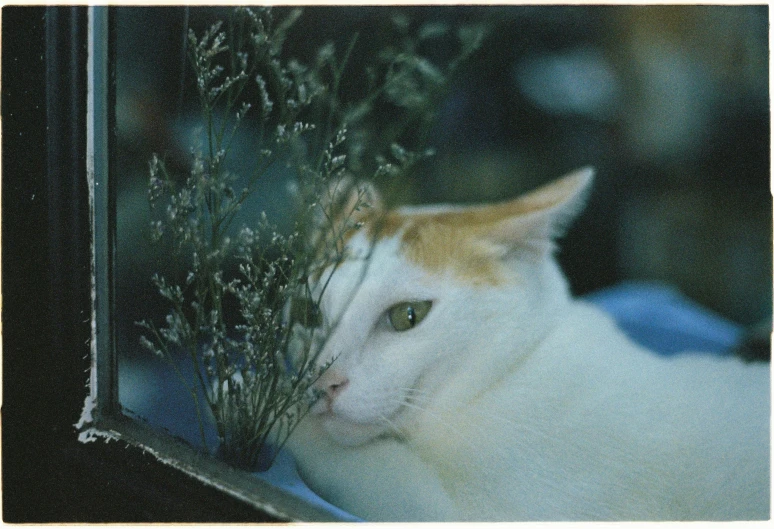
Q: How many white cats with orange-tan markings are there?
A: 1